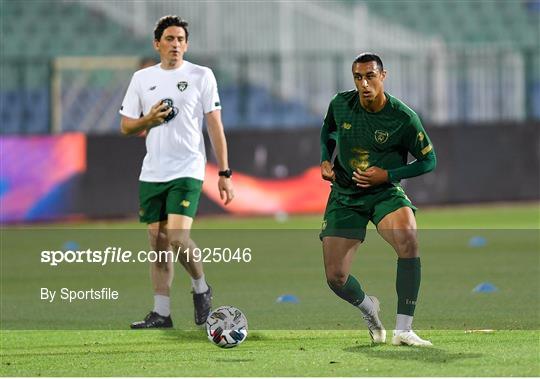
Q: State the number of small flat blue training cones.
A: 4